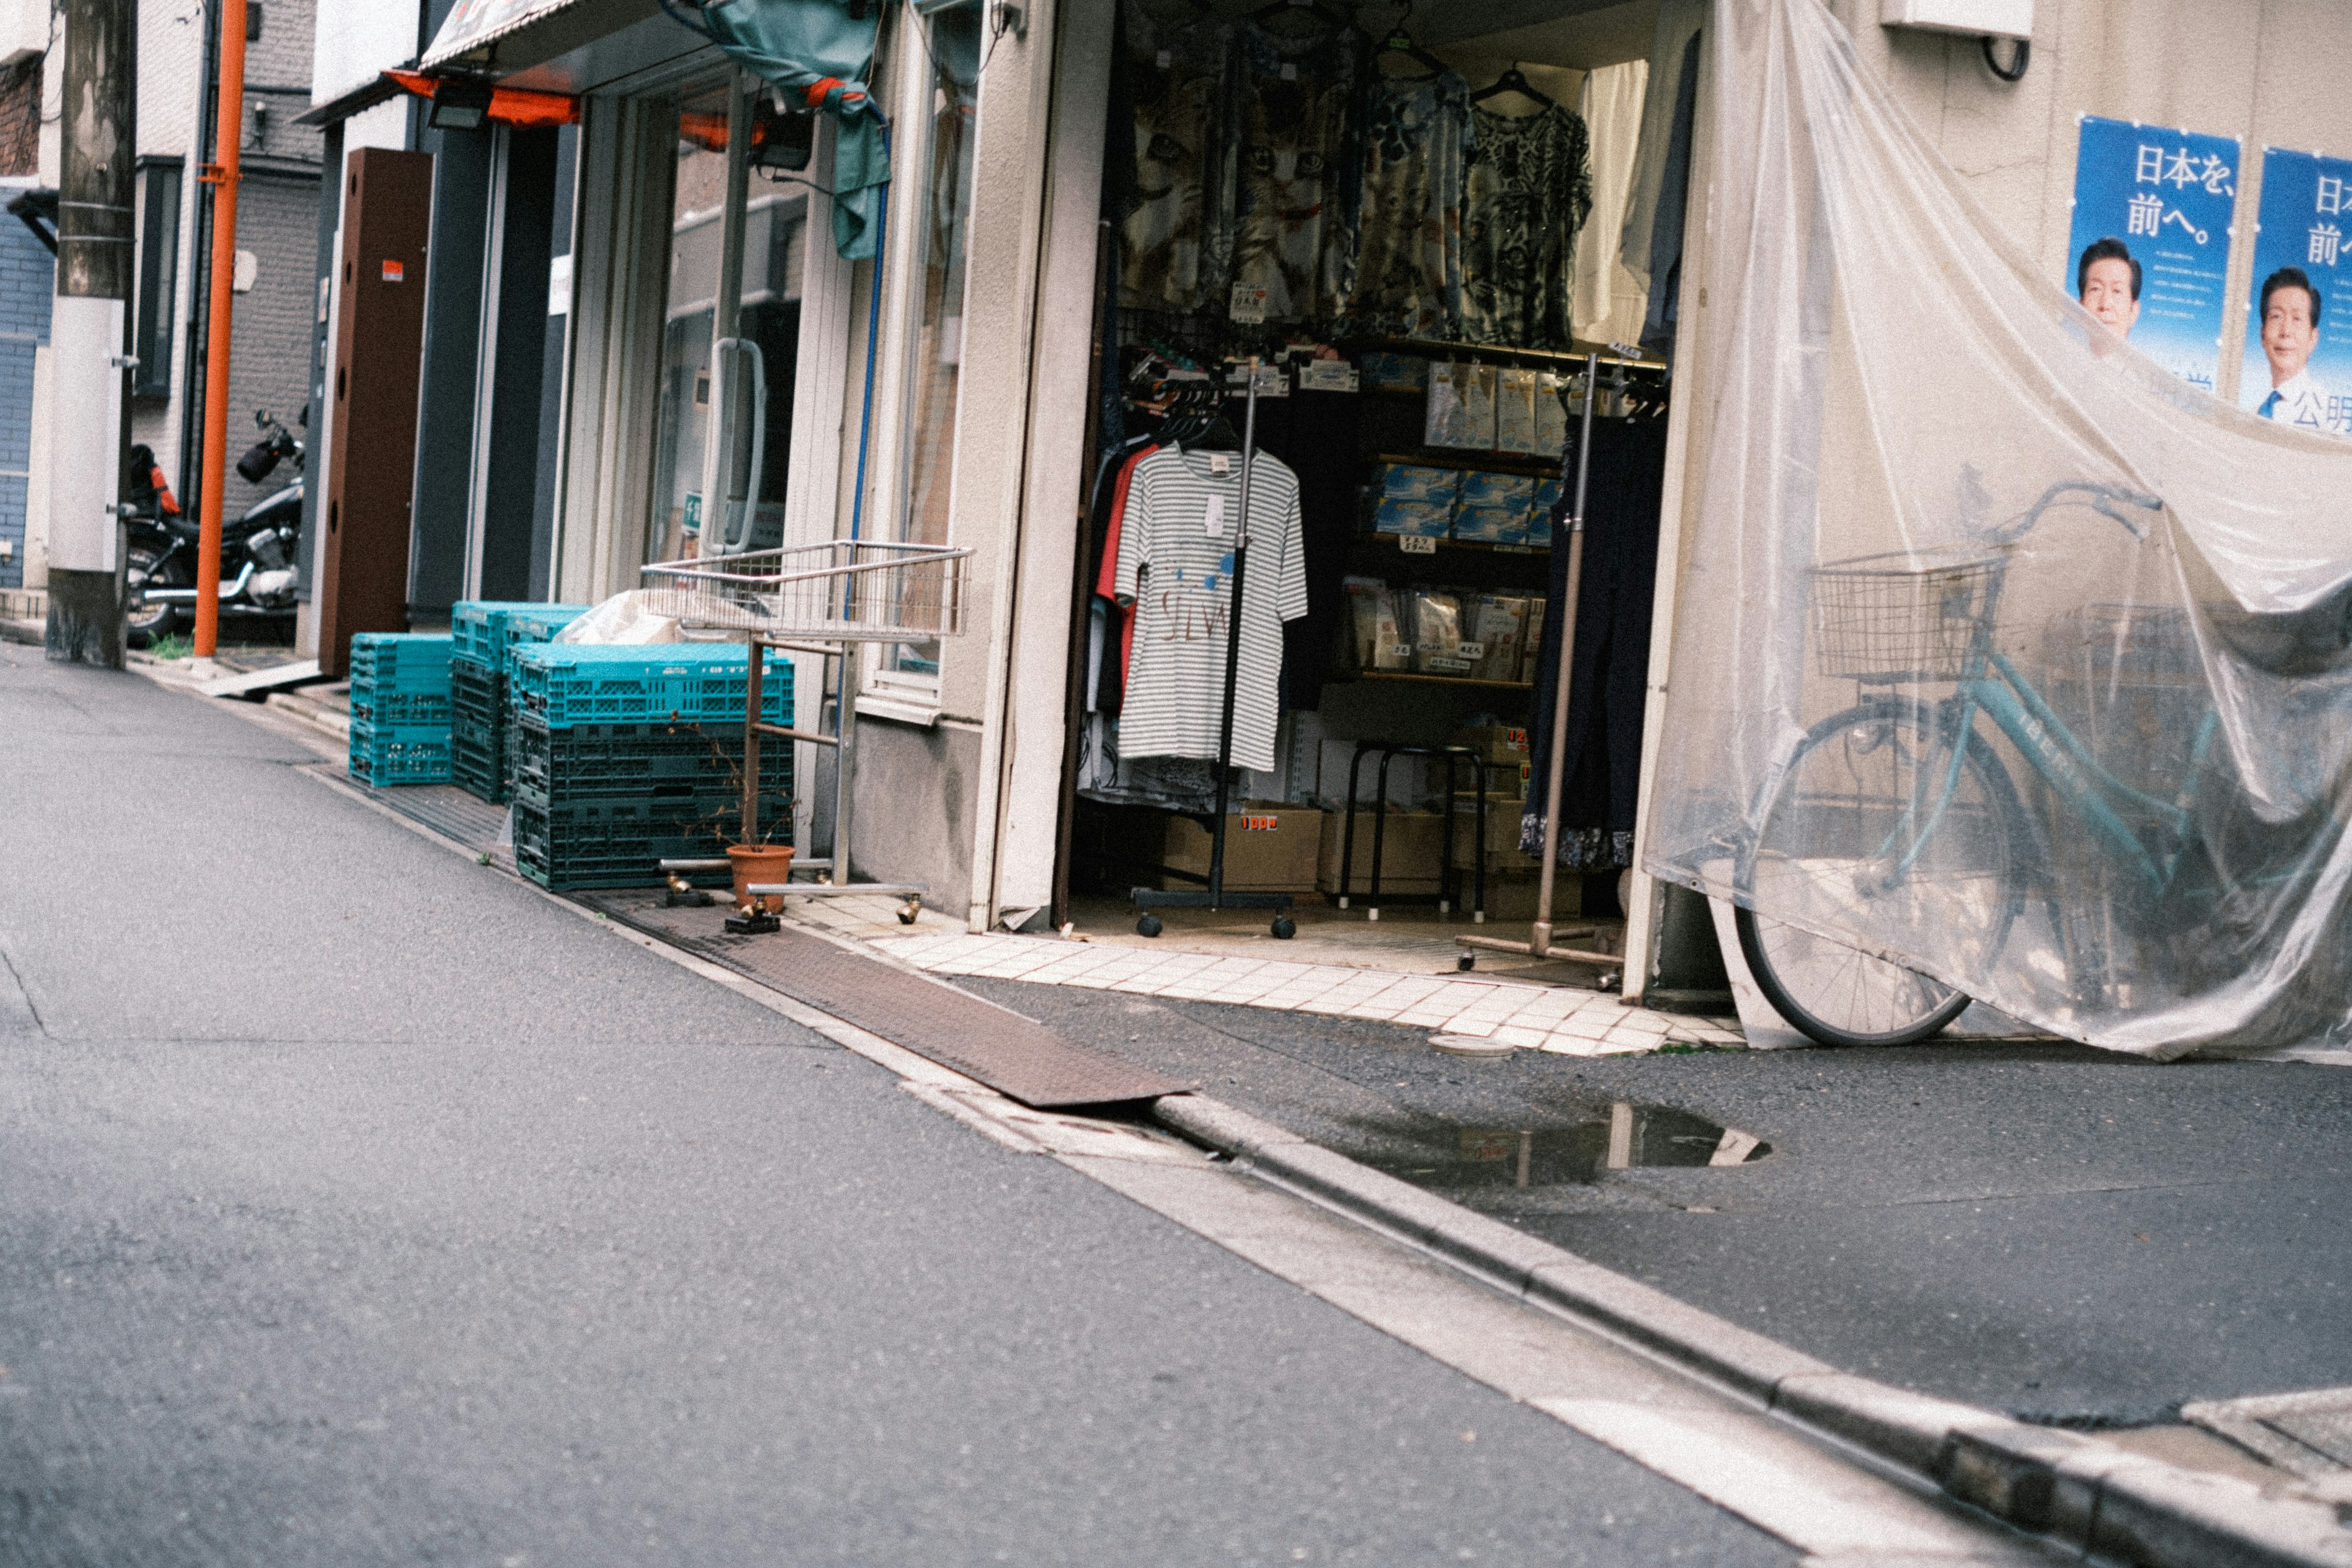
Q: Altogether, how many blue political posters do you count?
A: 2